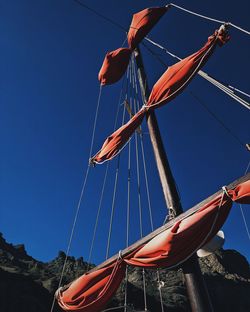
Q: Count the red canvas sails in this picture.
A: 3